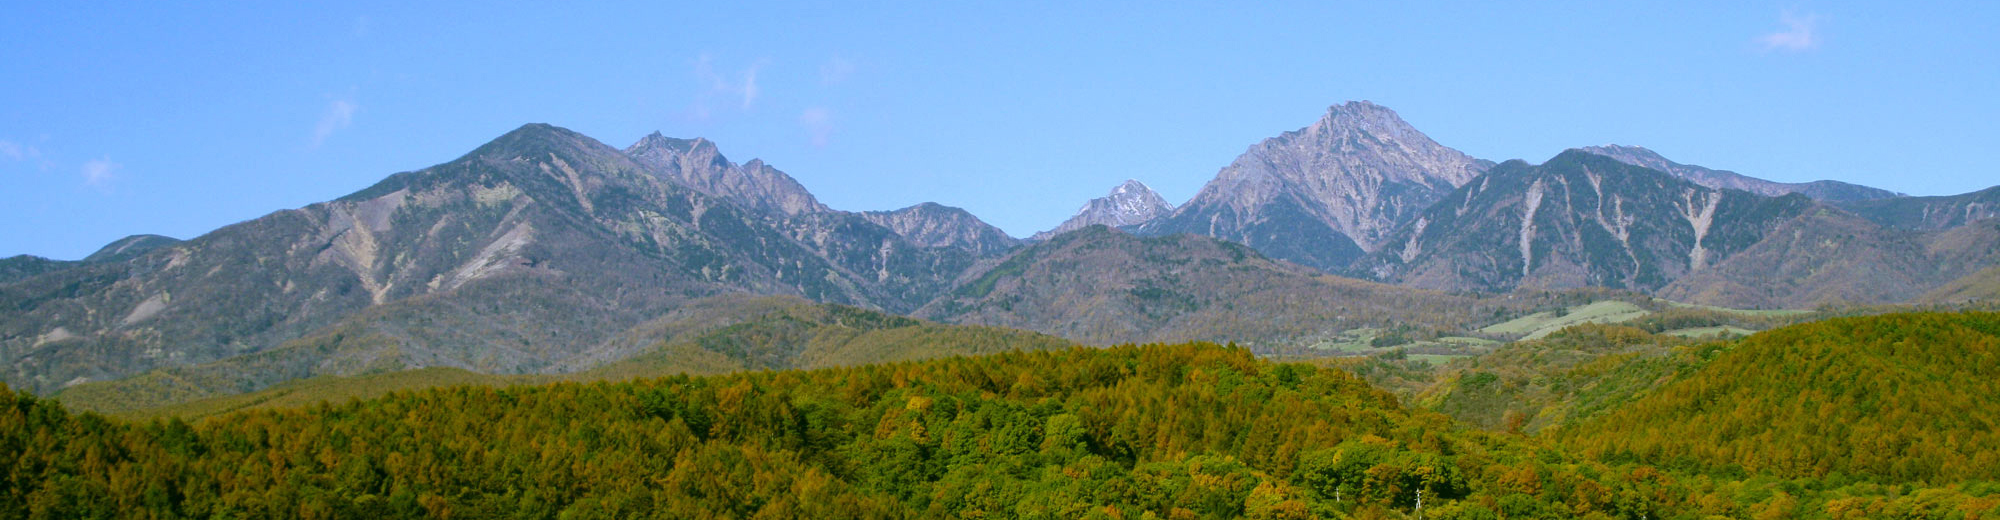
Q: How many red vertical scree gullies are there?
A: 0